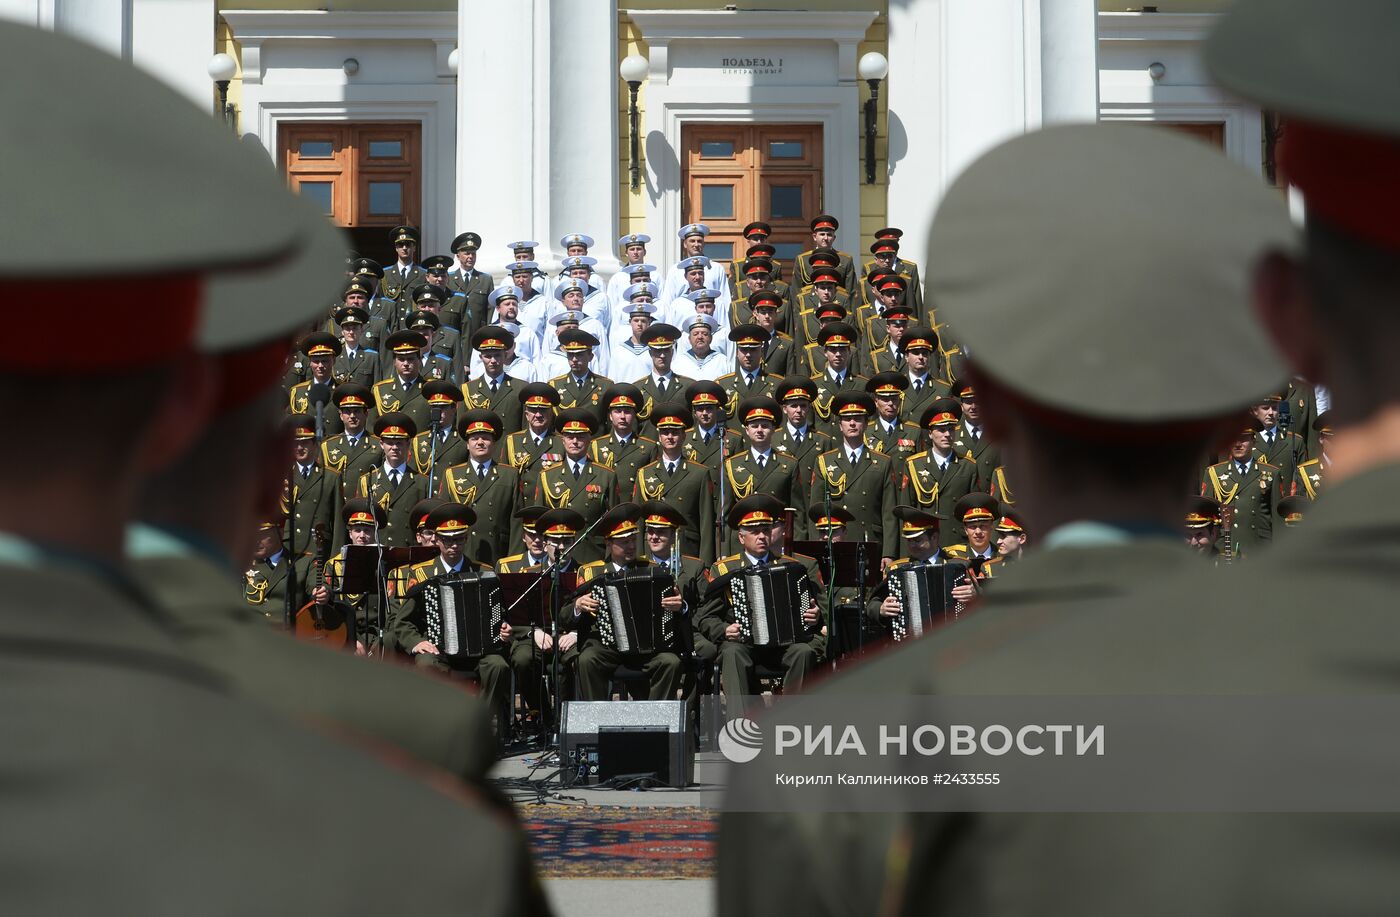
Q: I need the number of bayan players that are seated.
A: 4